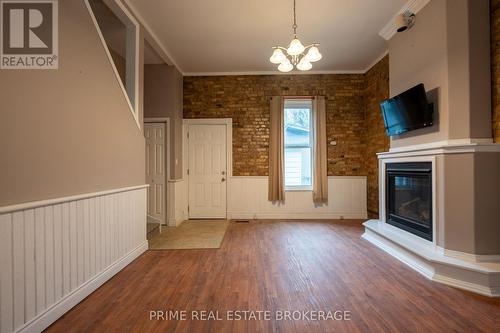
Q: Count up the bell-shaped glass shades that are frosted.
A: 5